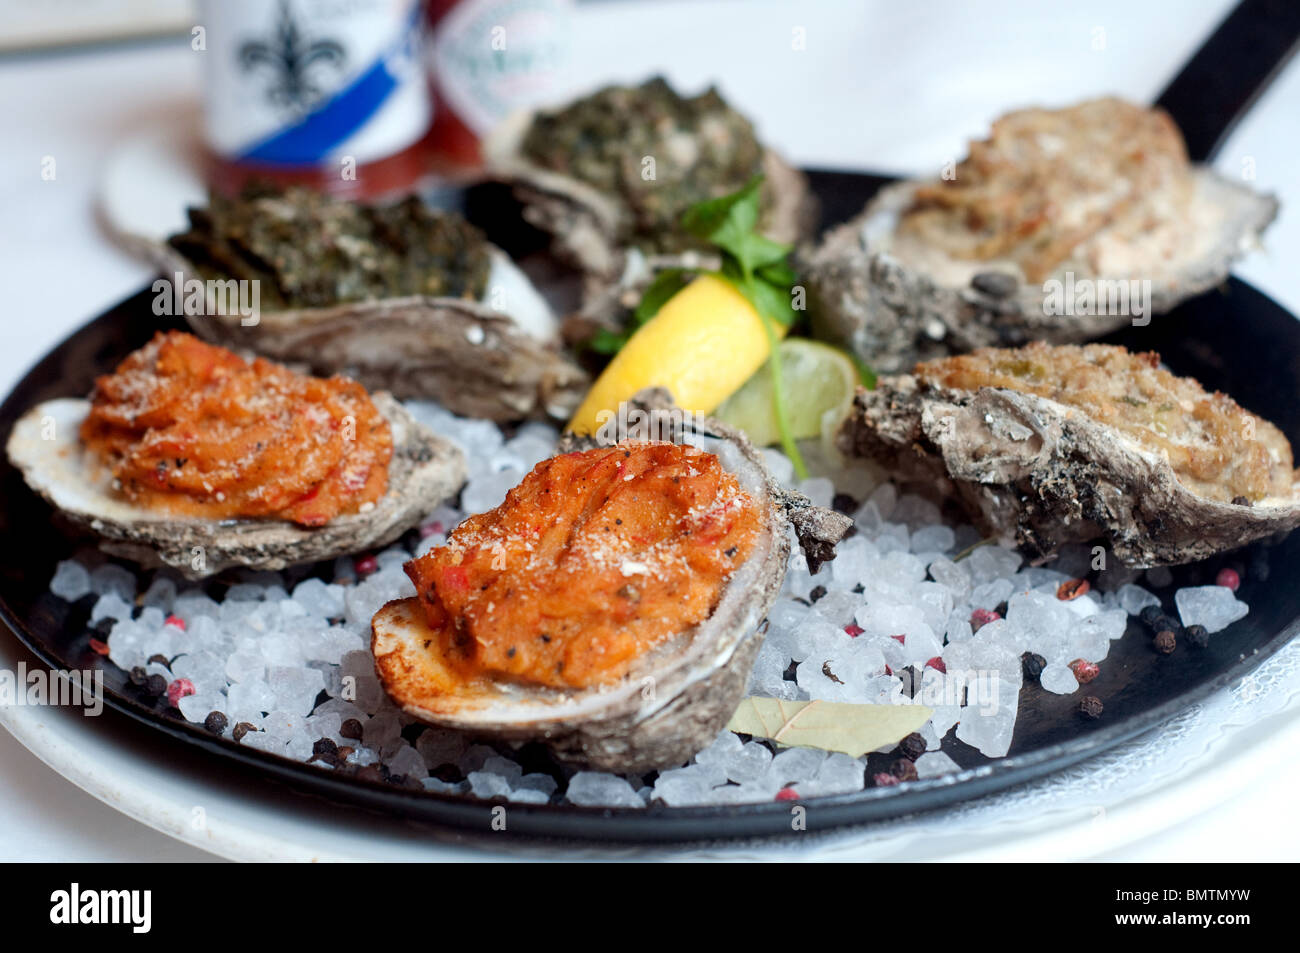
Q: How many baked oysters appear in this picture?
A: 6